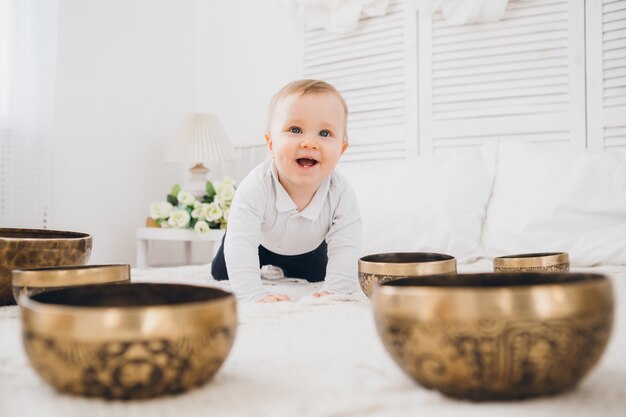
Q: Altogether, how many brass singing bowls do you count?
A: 6